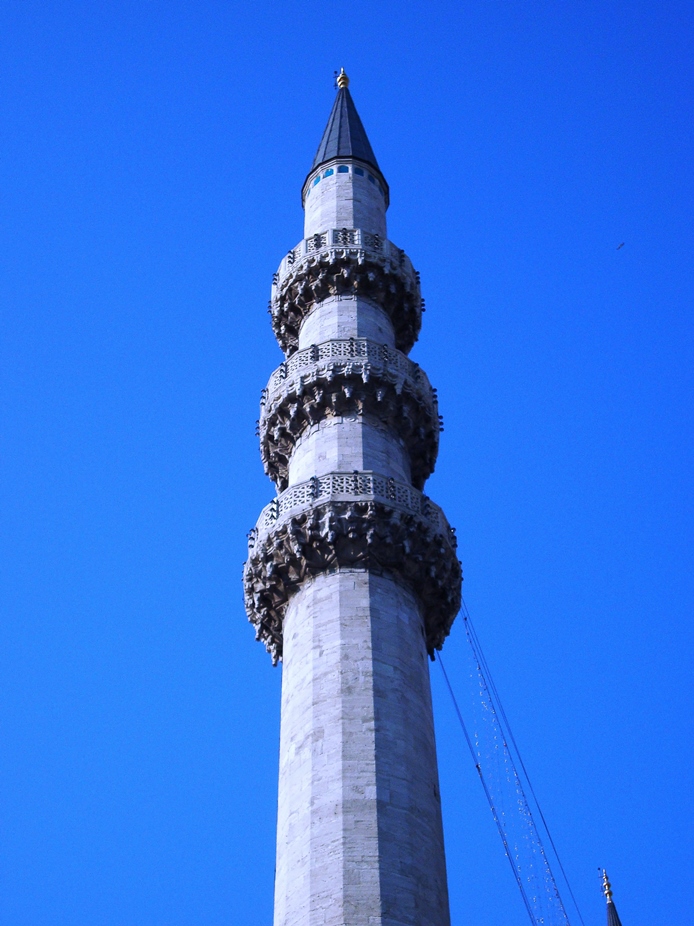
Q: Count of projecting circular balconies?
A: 3